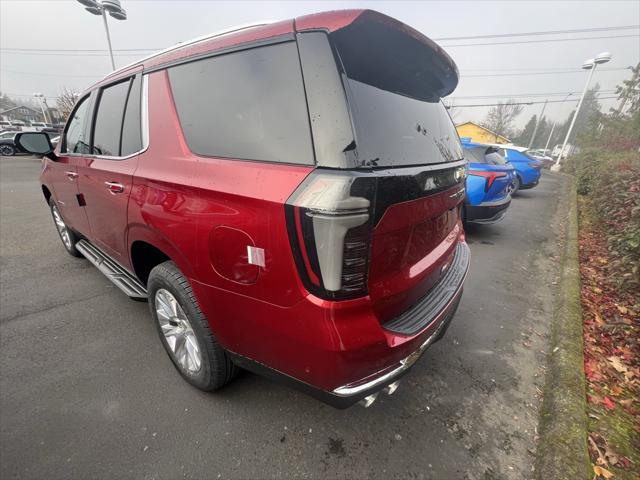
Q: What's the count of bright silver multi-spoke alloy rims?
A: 2